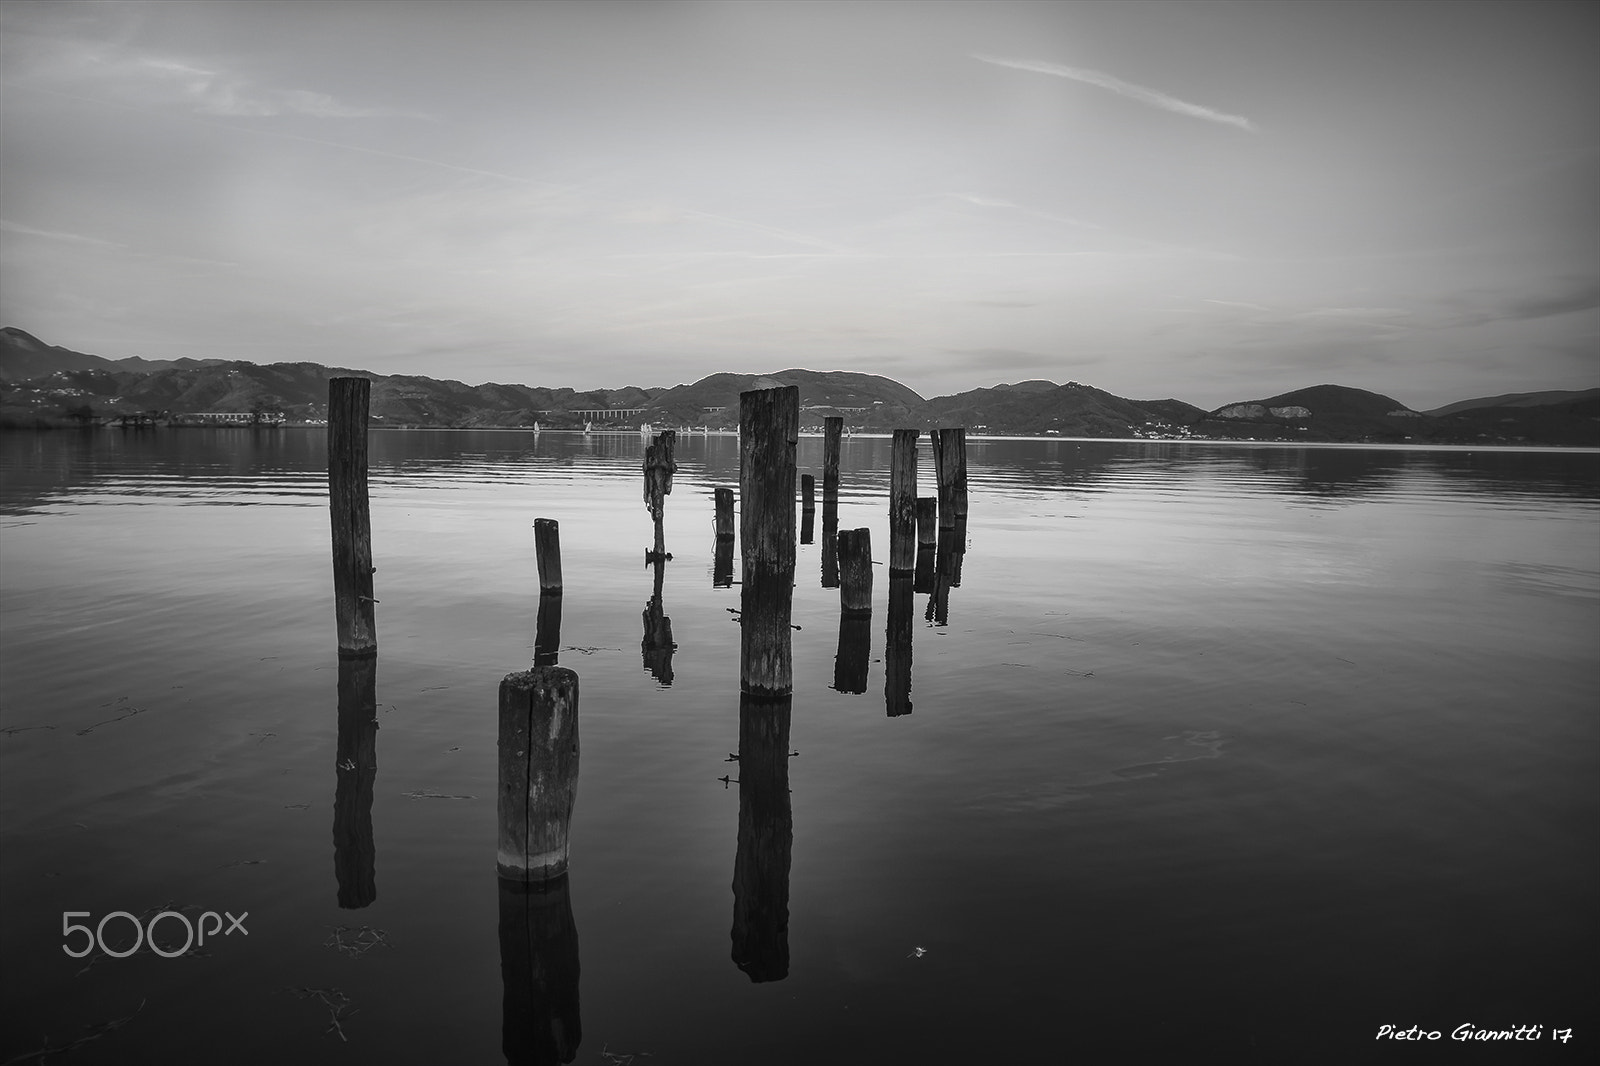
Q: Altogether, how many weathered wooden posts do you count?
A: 13